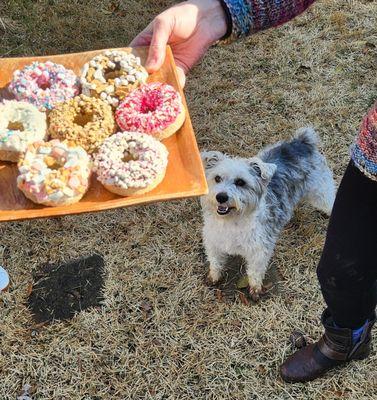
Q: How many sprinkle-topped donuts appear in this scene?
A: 7